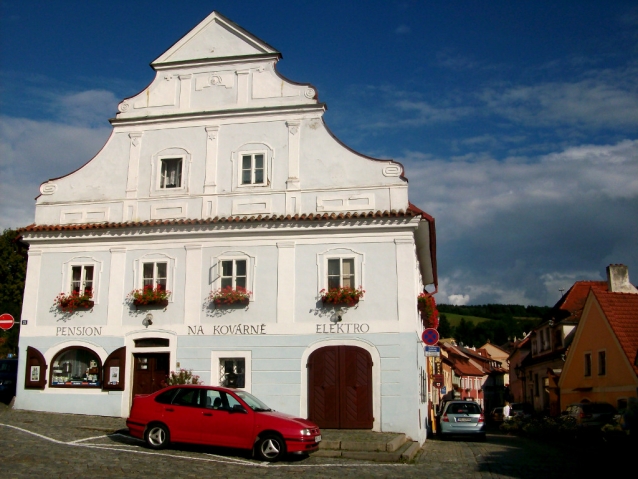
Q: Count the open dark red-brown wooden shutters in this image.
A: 2